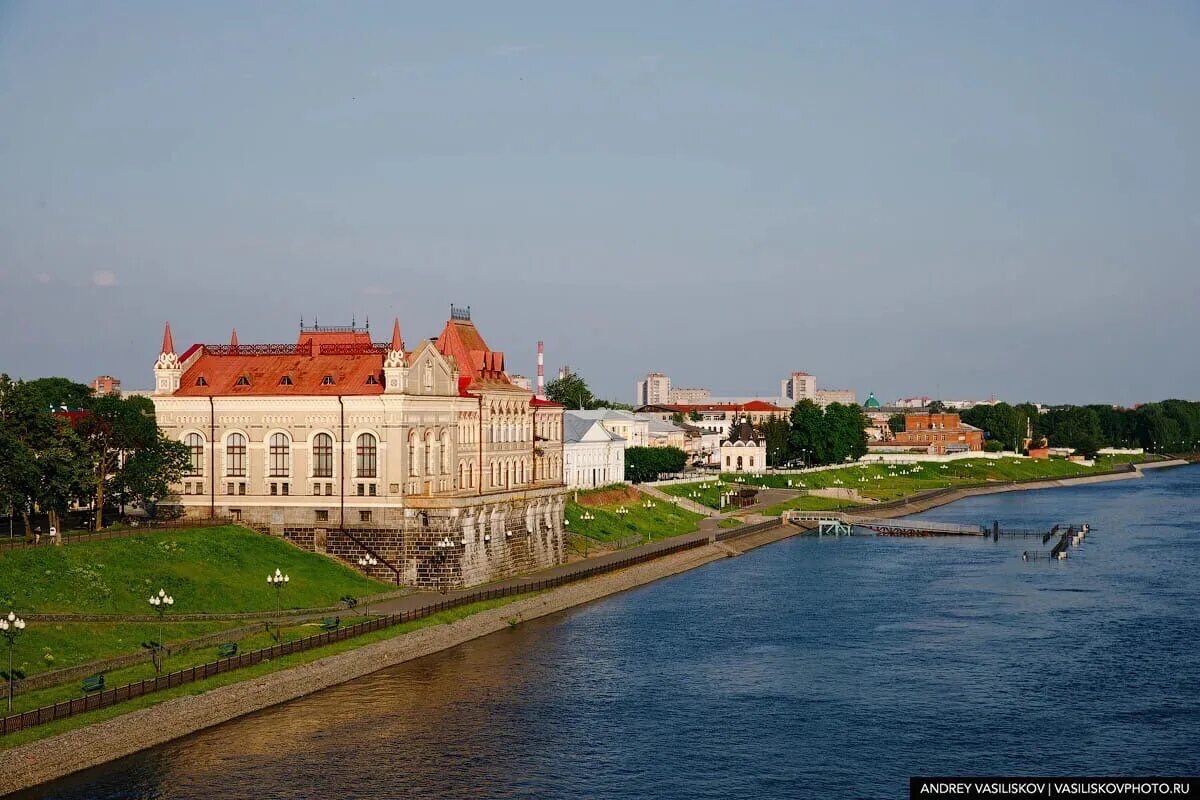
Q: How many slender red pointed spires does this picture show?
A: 3